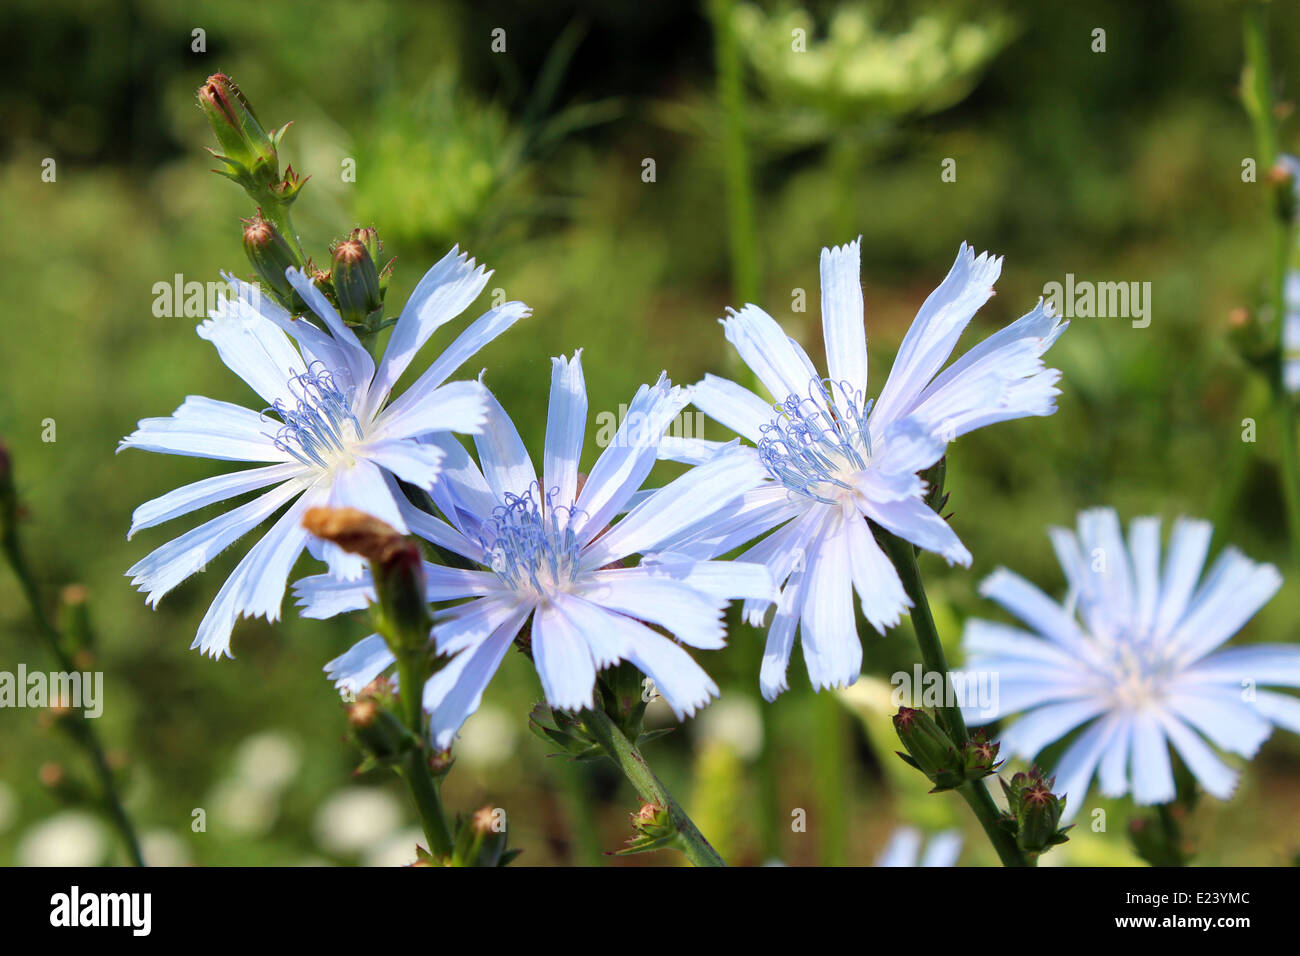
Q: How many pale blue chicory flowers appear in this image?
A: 4